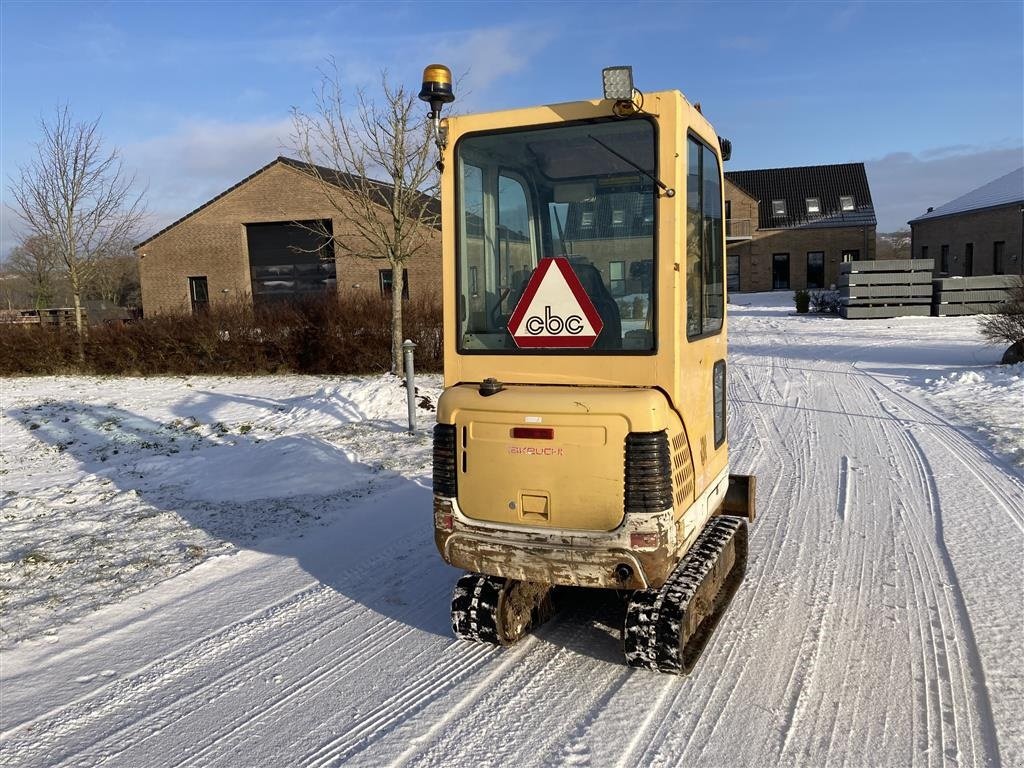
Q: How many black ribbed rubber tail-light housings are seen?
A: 2